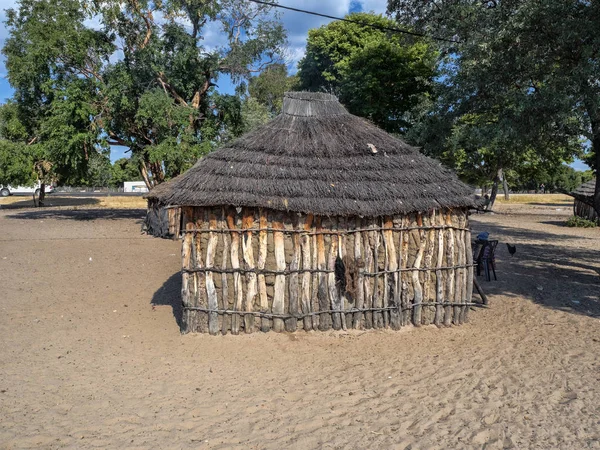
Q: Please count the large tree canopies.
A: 3